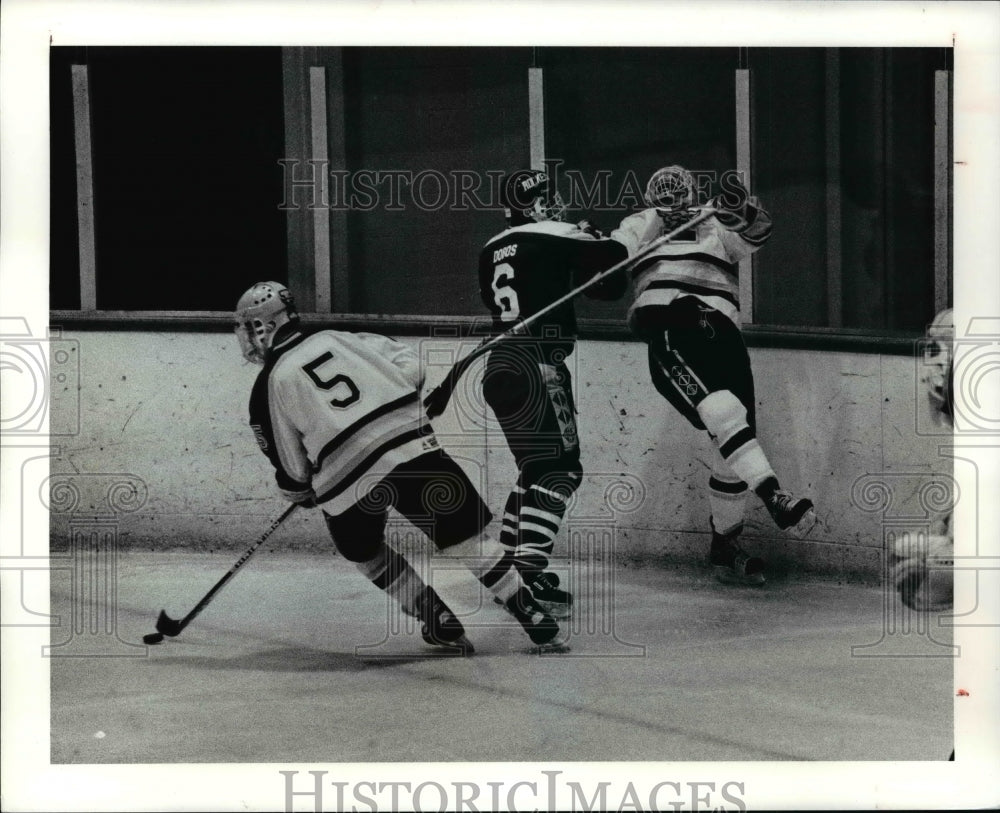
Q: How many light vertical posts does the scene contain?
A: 5